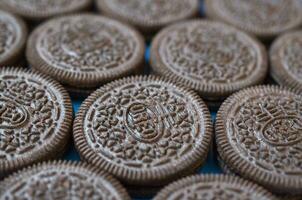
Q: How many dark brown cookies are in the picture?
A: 12